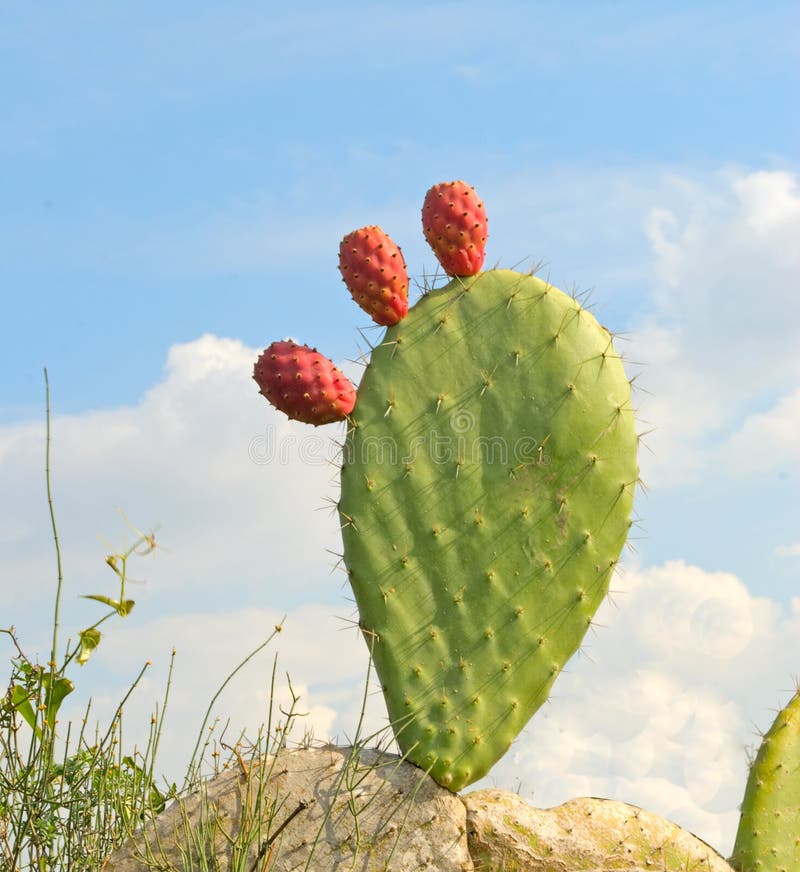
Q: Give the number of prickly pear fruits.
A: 3